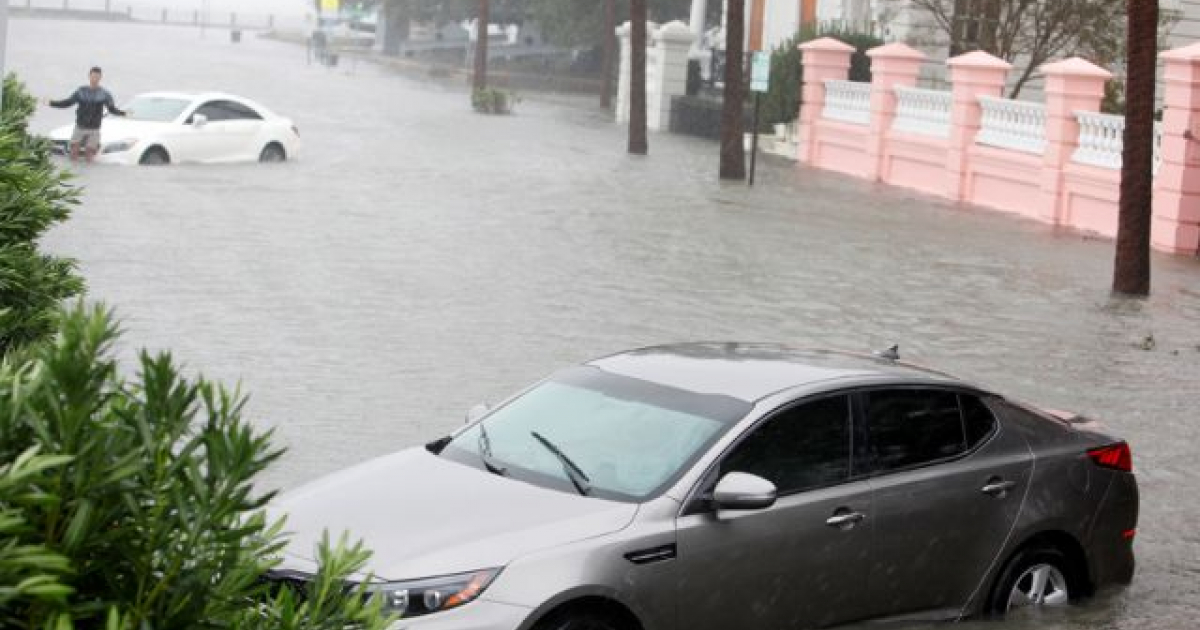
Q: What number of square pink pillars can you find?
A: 5